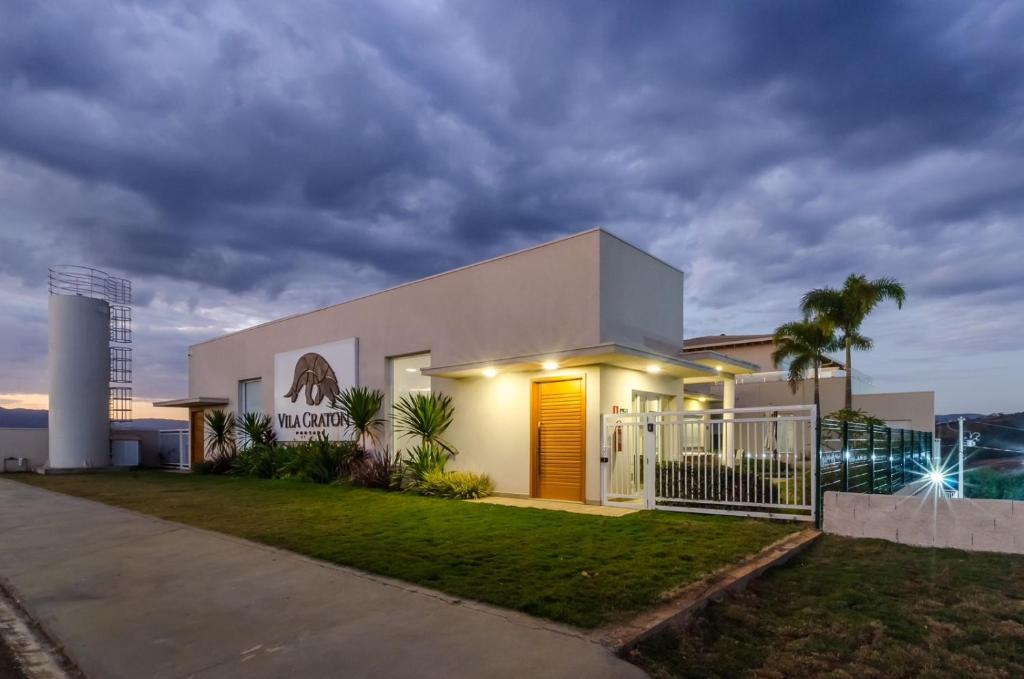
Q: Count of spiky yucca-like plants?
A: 4